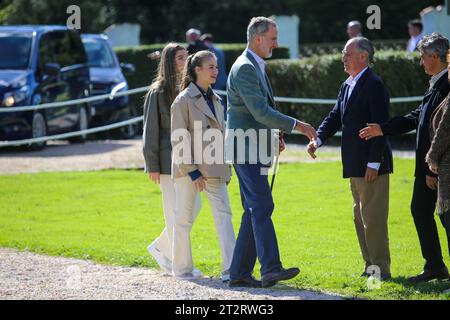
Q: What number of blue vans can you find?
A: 2